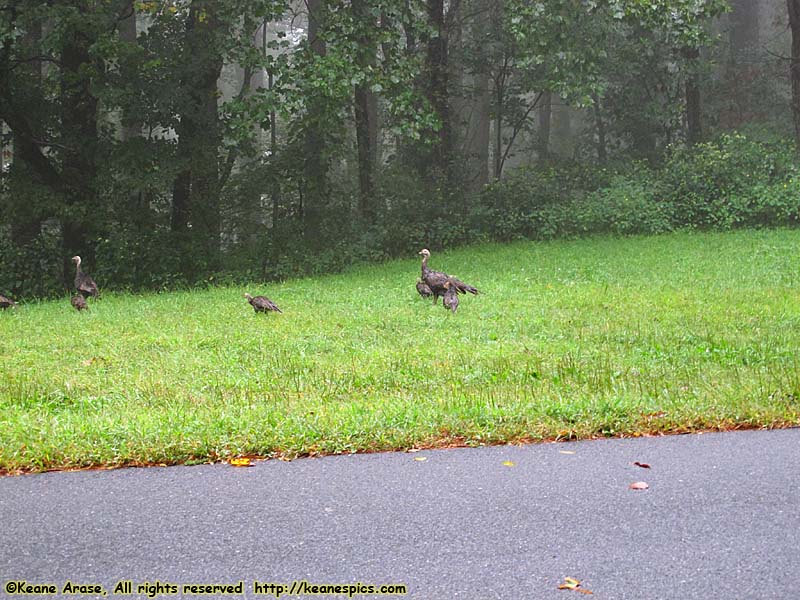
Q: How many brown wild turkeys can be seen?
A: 7